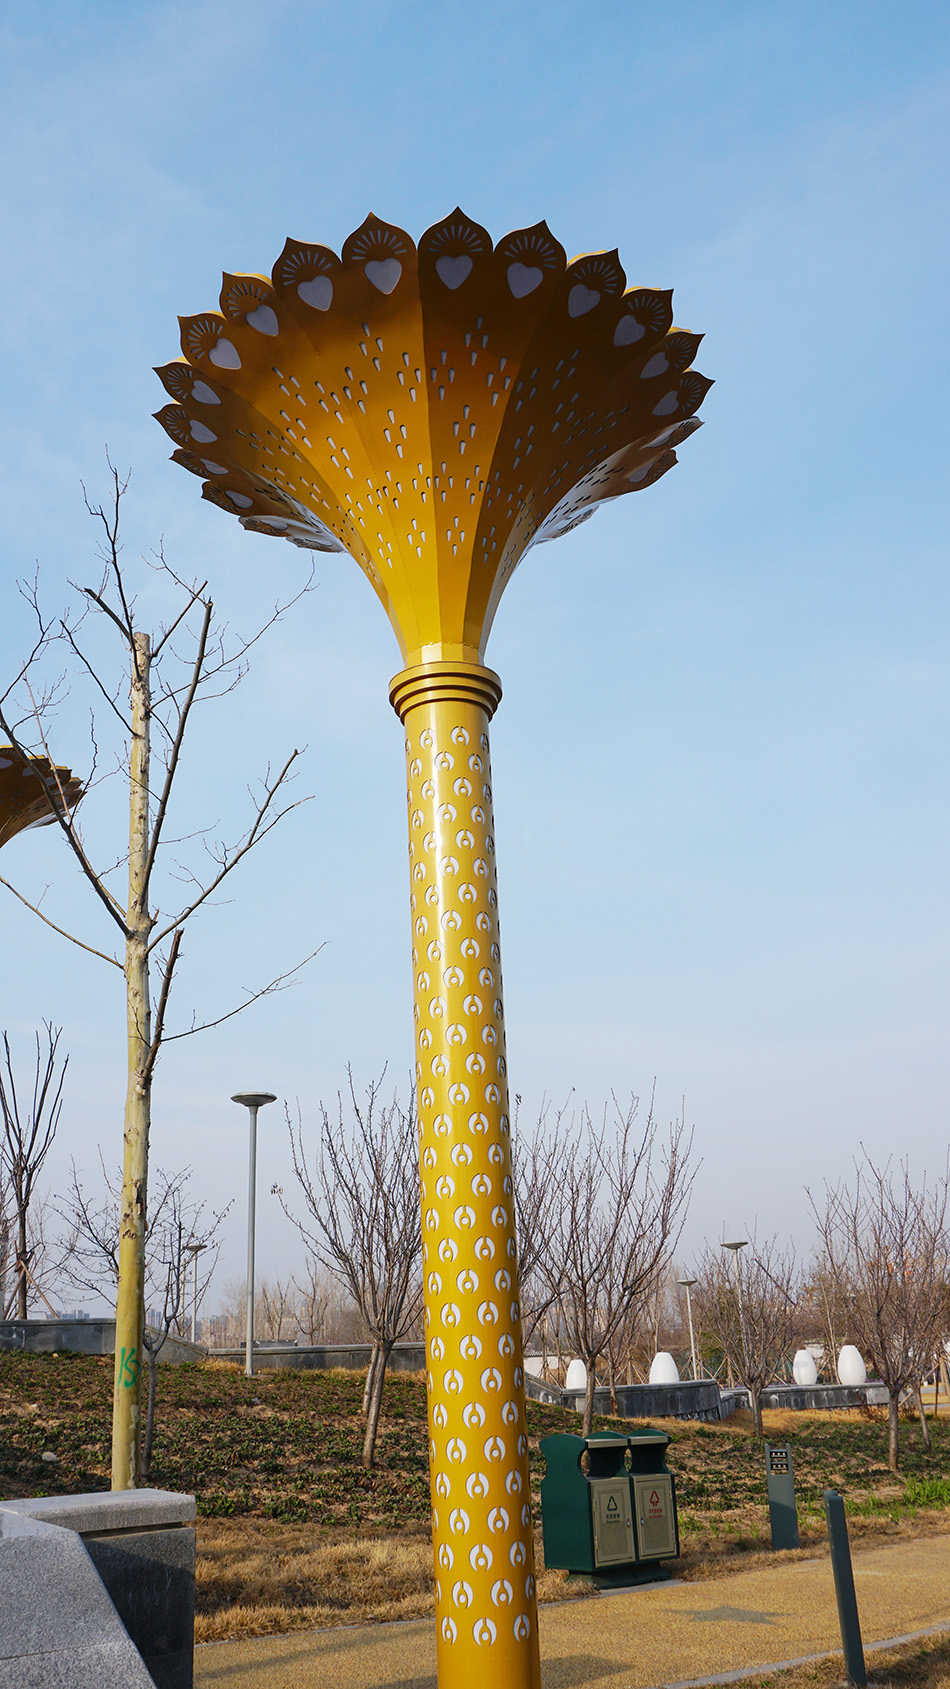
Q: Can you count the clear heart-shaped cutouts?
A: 12